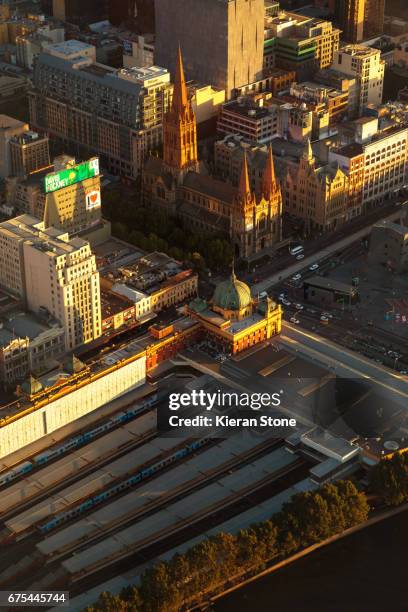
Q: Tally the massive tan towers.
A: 3